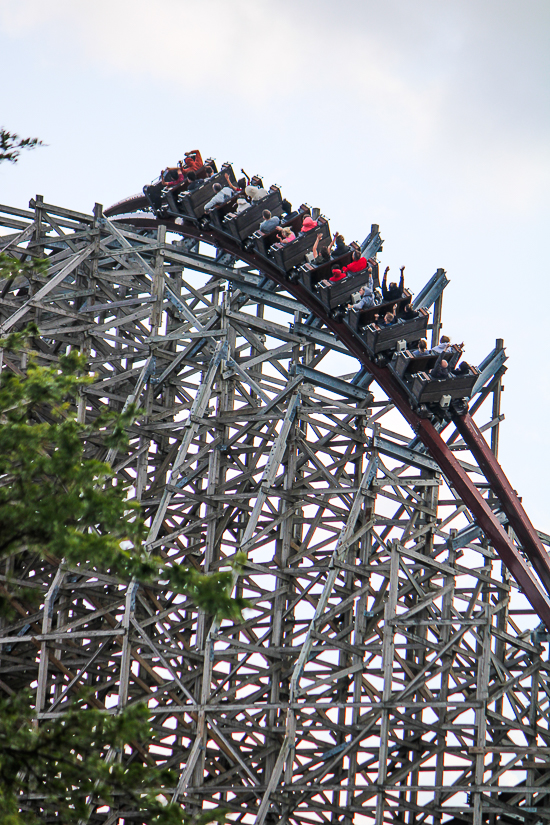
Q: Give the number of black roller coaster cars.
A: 6